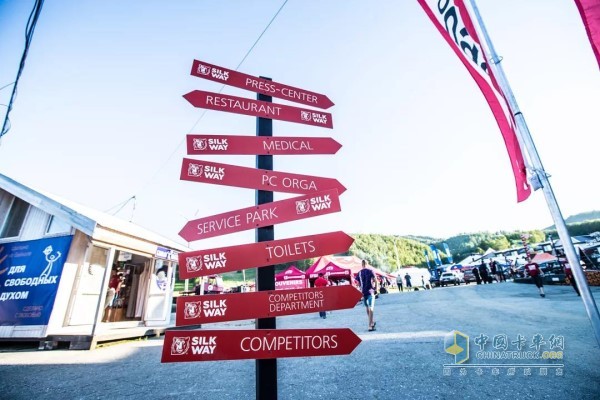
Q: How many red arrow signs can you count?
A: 8